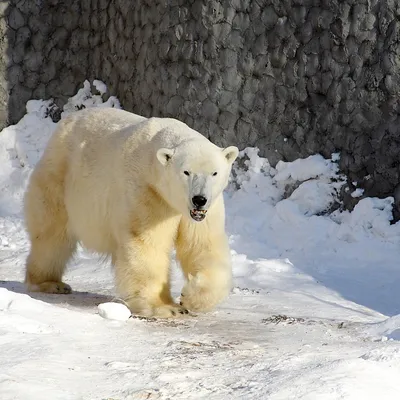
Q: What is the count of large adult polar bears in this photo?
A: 1